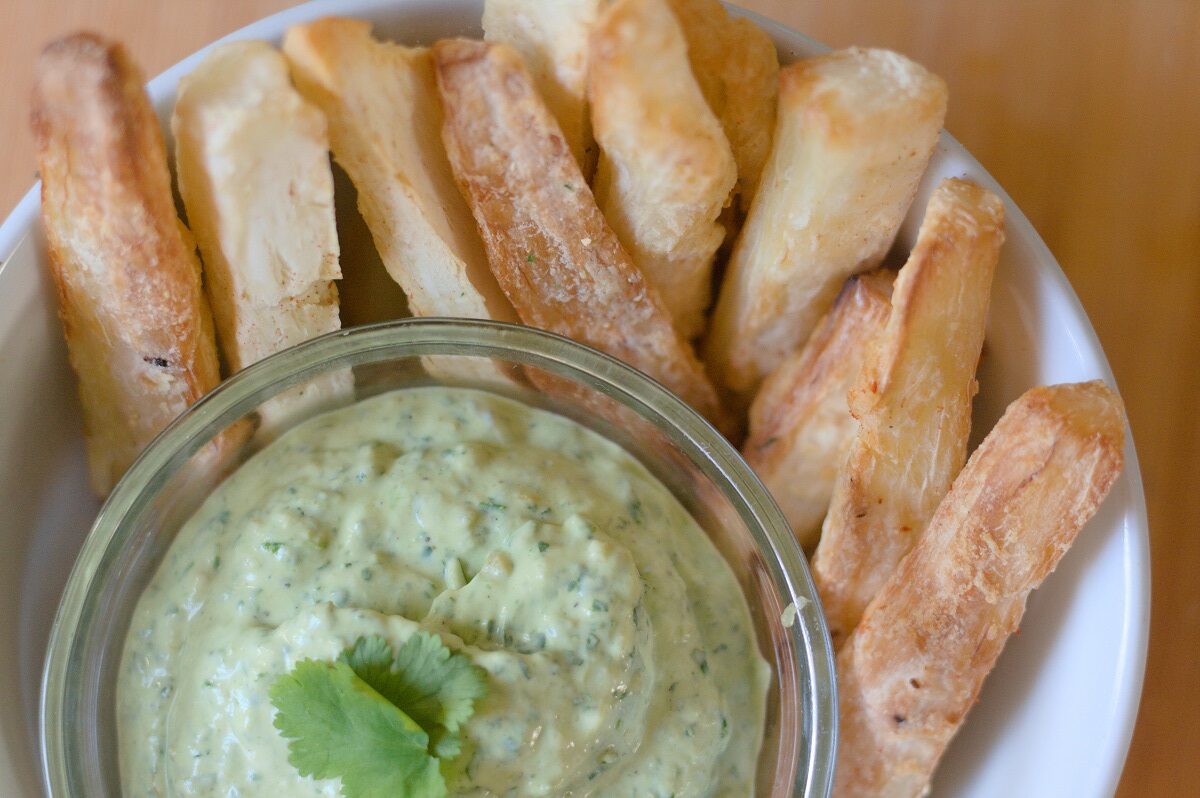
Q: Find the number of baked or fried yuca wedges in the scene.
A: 11